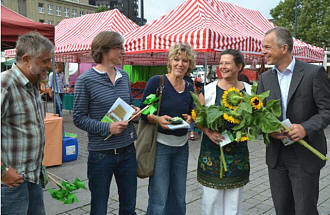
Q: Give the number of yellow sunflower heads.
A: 5